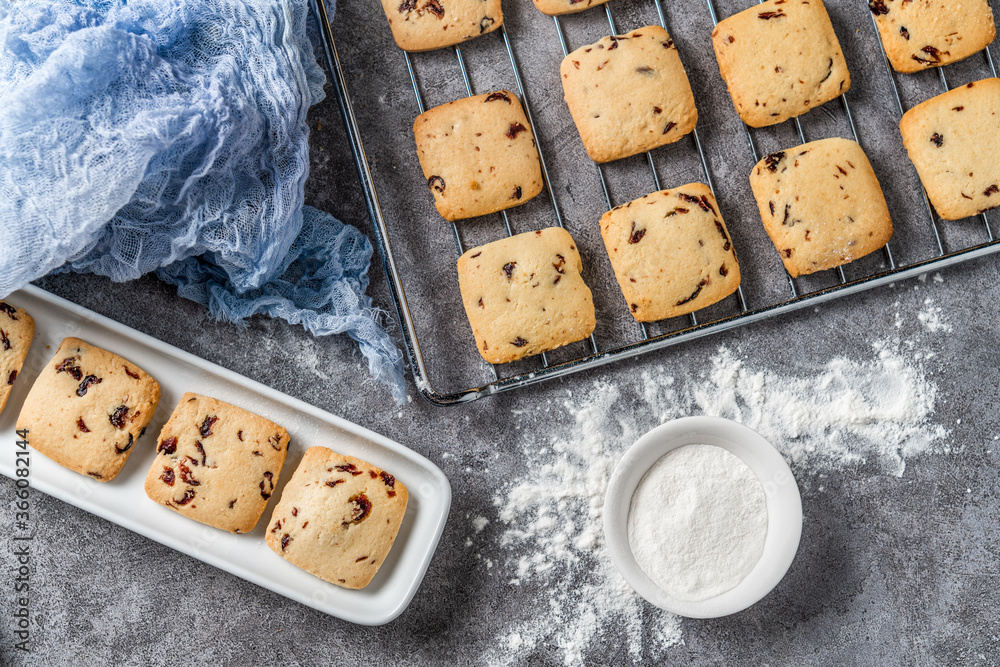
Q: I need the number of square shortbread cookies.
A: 14